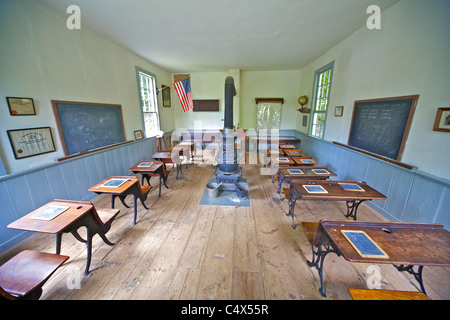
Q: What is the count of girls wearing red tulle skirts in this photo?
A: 0